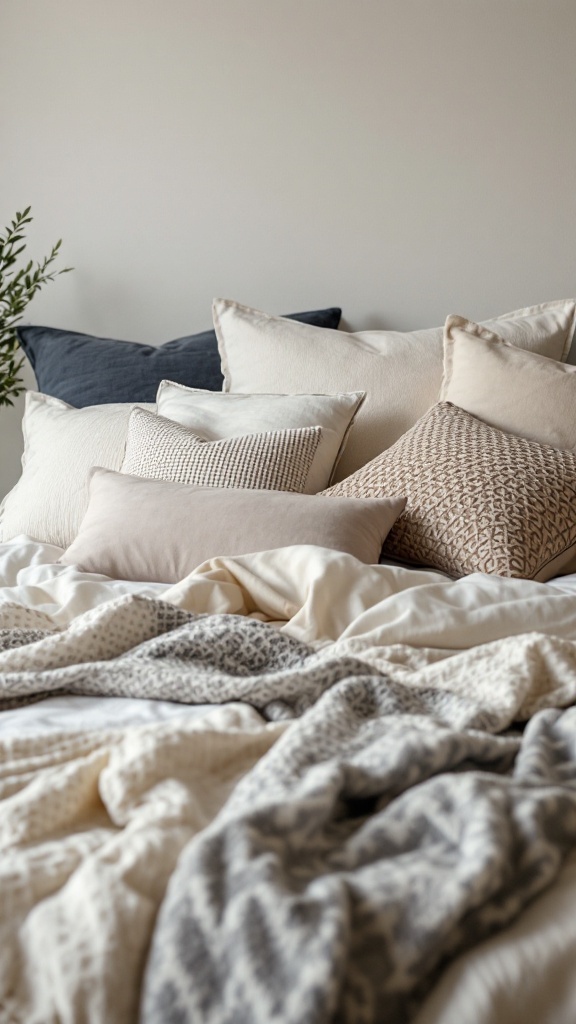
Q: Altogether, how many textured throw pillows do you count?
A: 2